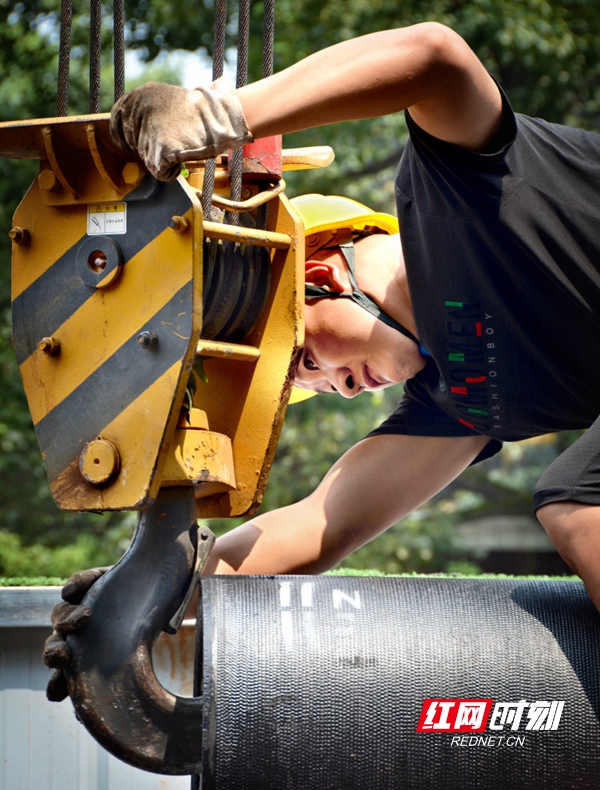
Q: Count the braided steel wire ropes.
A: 6